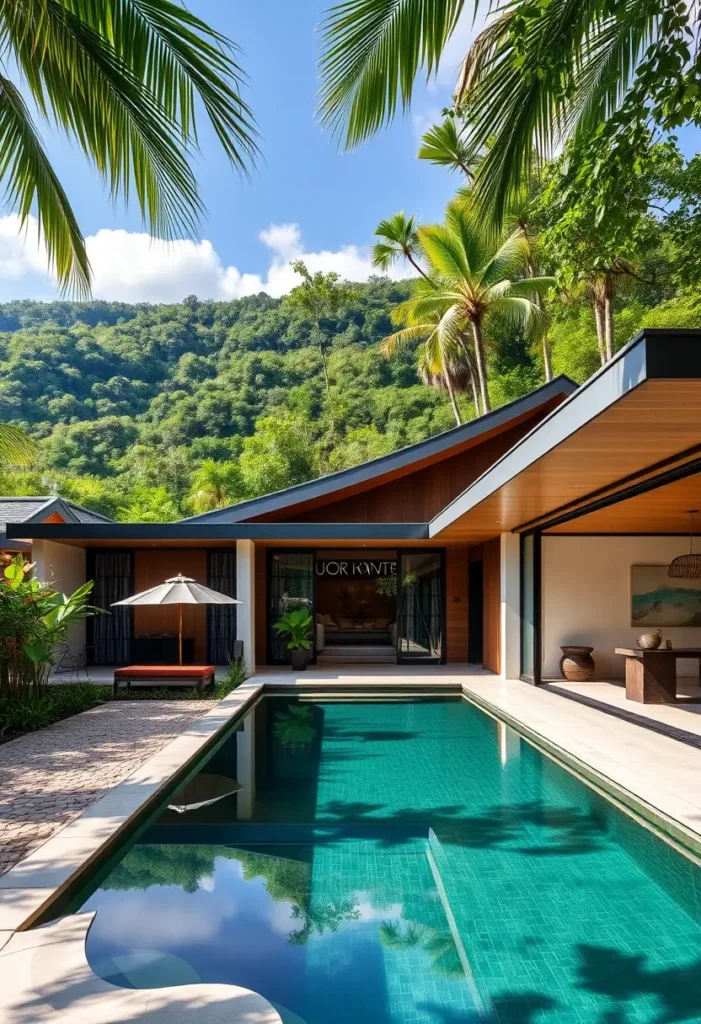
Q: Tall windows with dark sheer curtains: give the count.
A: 2